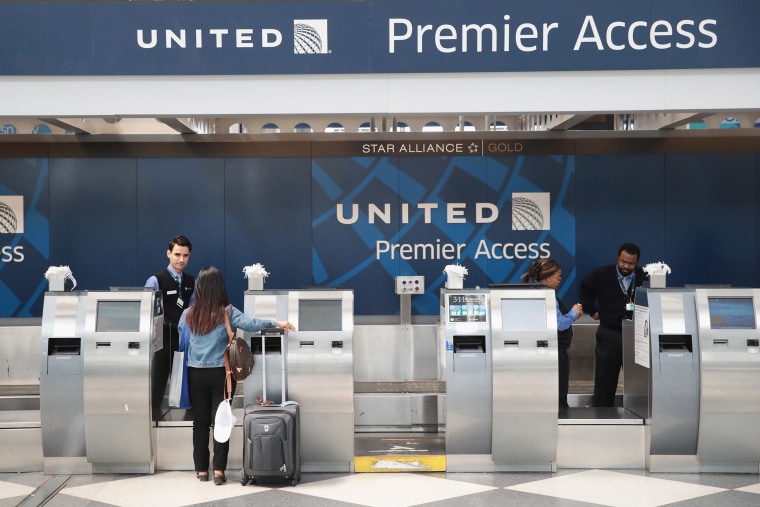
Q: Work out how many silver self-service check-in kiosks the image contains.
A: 4